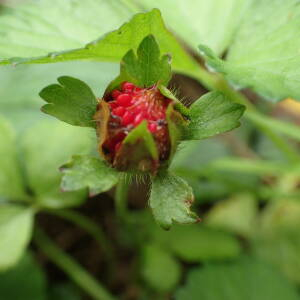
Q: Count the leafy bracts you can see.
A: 5